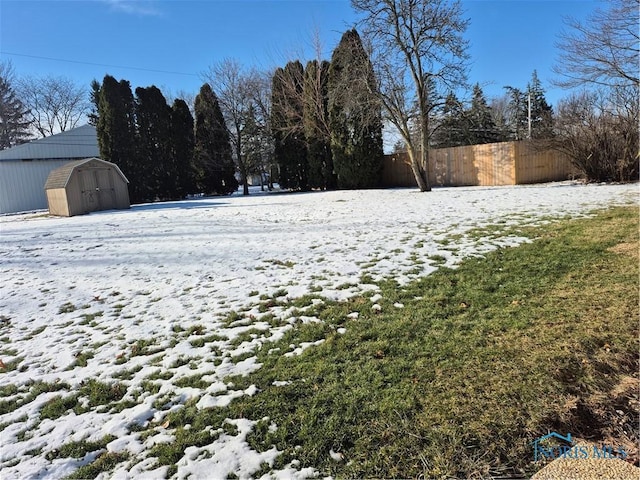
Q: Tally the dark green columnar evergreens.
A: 7